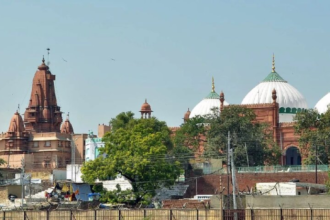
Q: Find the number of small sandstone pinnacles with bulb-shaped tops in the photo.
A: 2